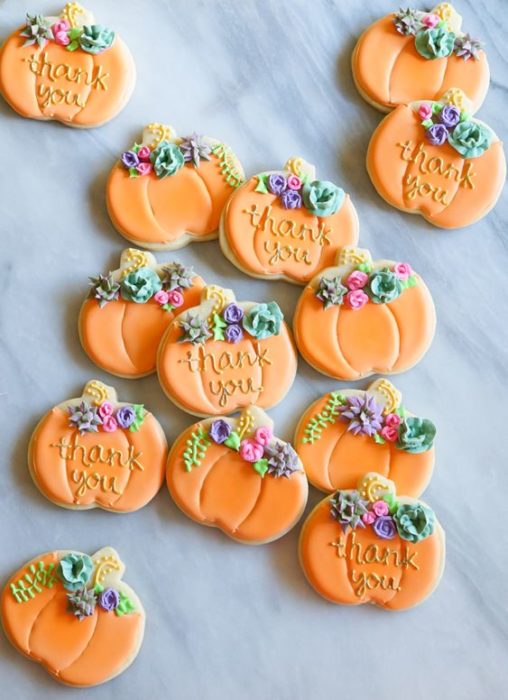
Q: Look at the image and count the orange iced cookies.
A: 13